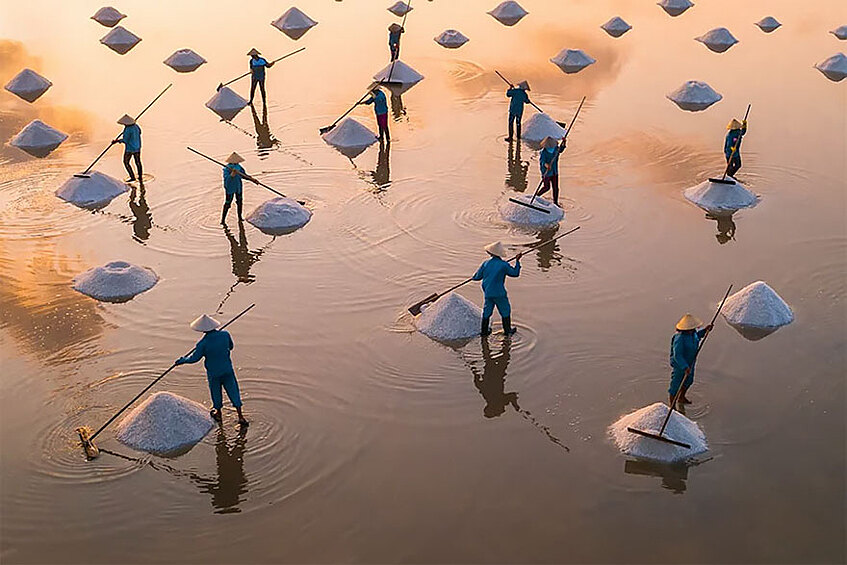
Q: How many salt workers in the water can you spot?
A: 11